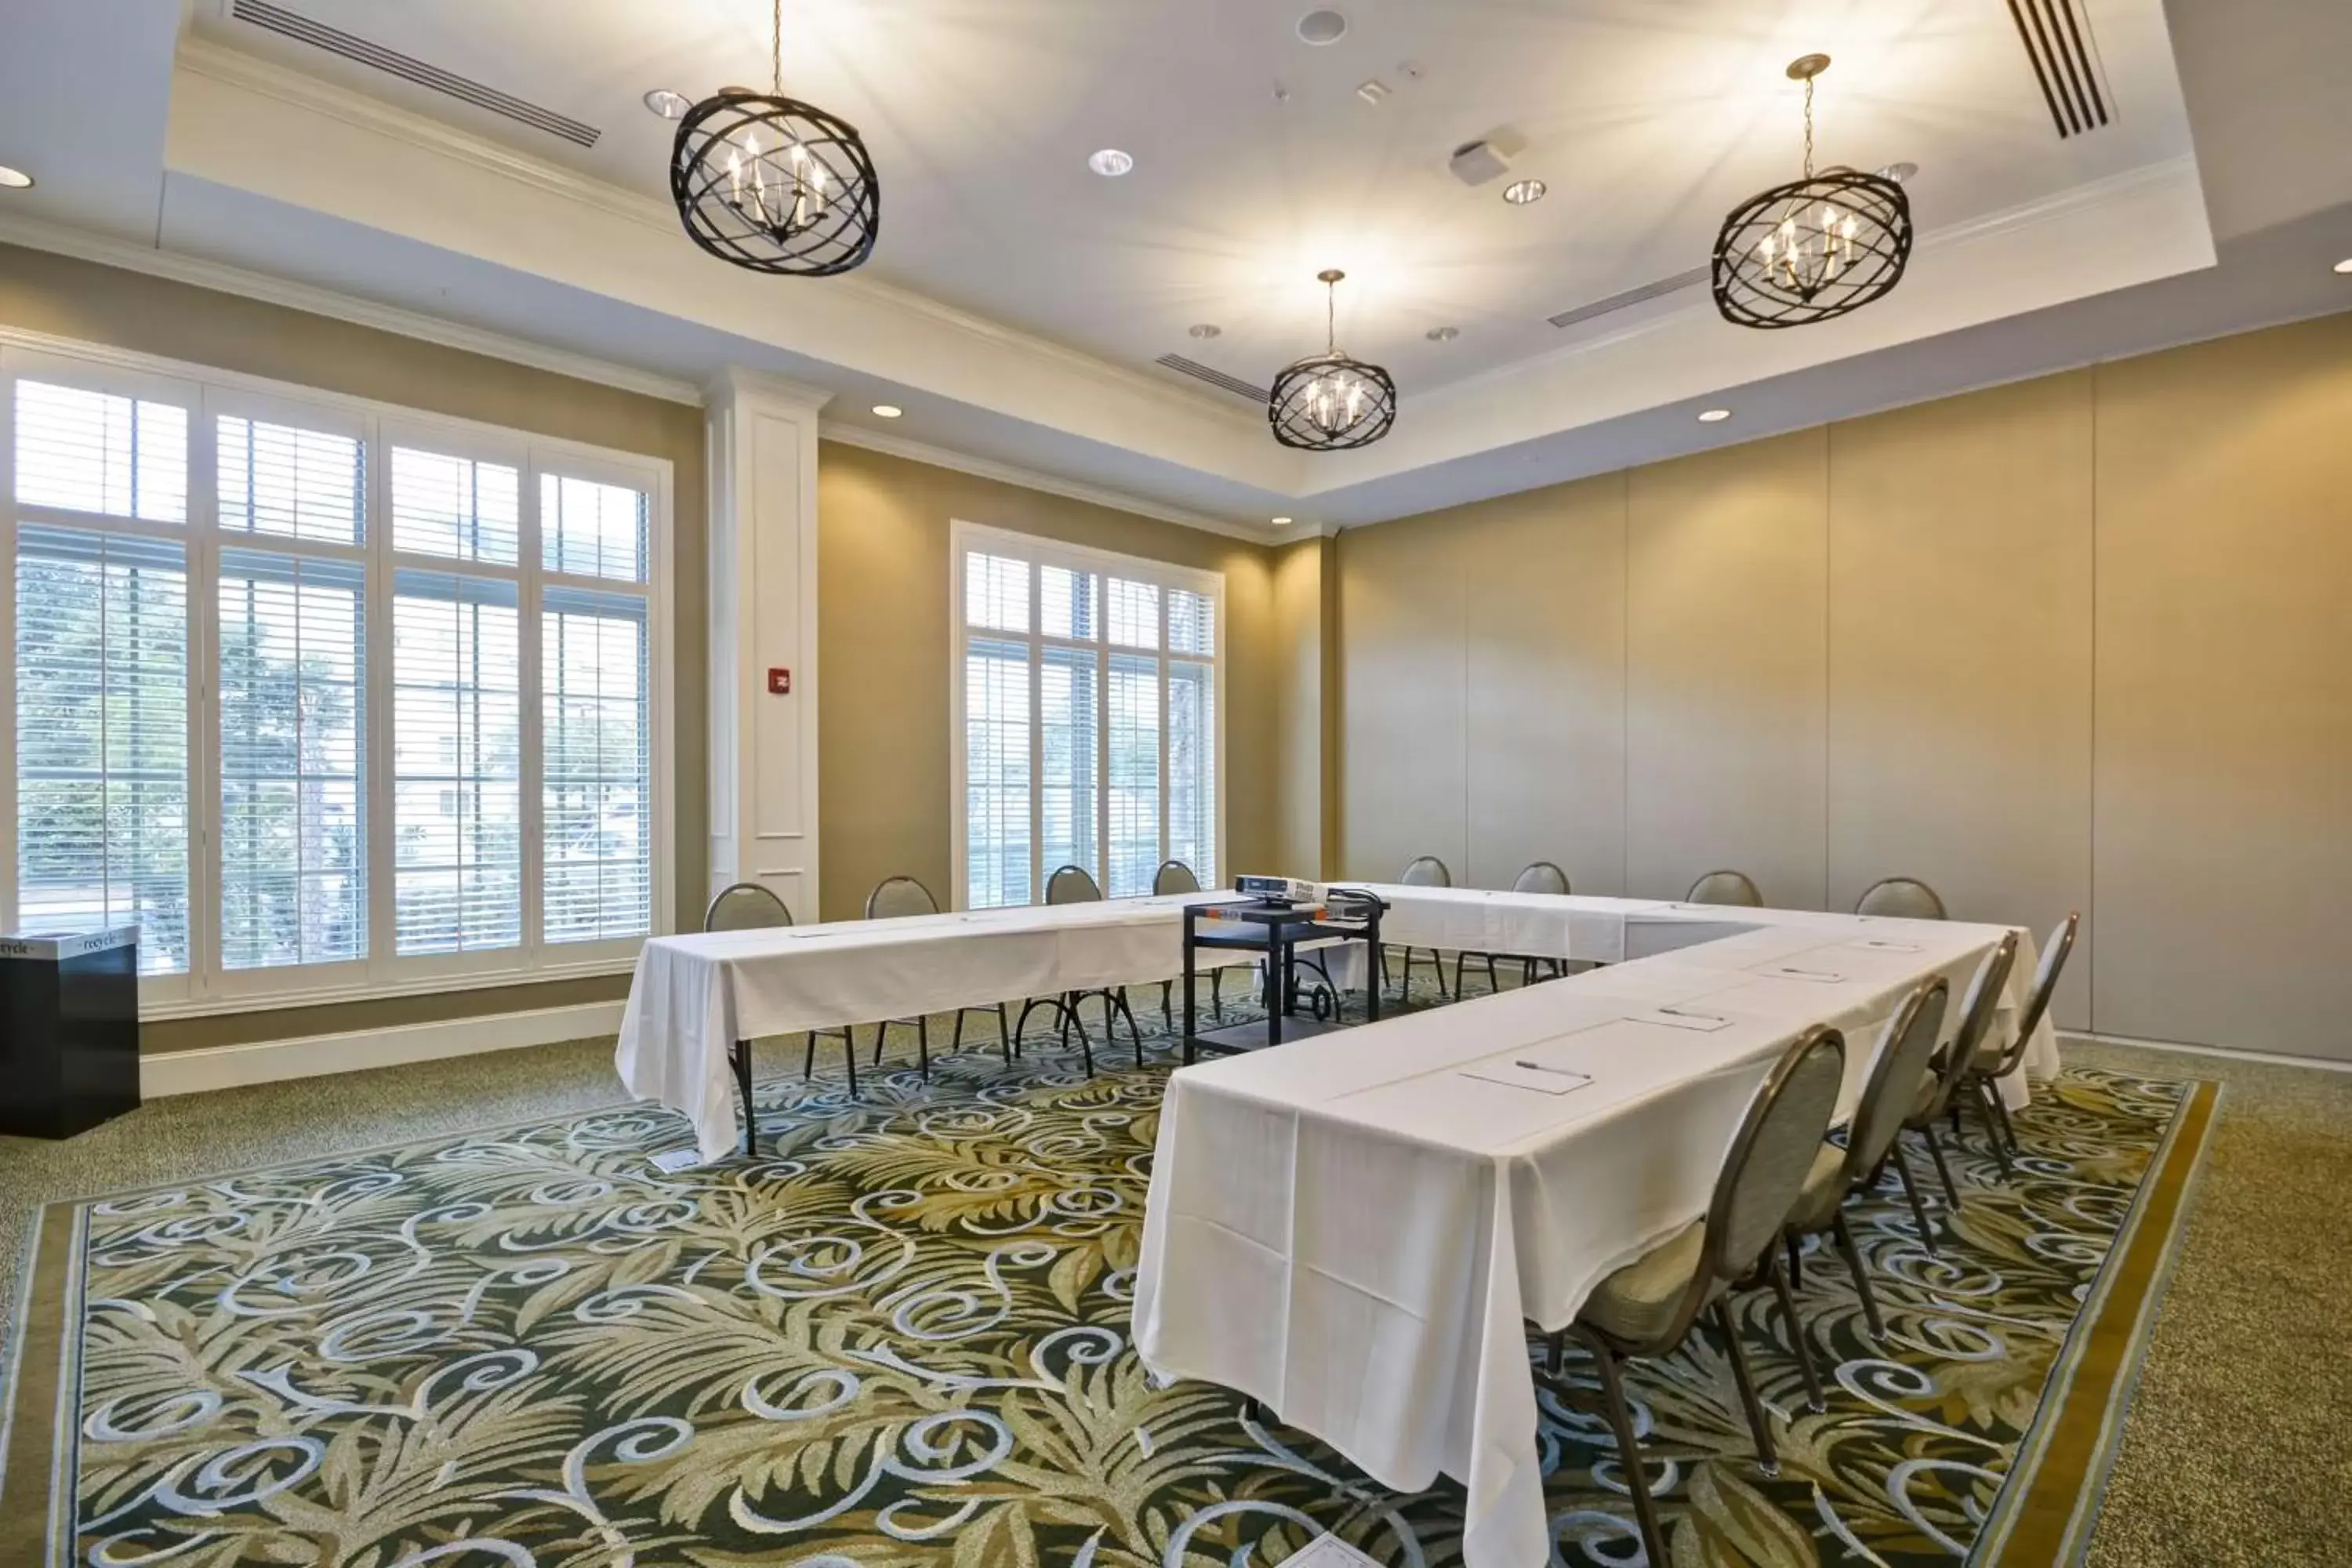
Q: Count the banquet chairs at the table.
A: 12